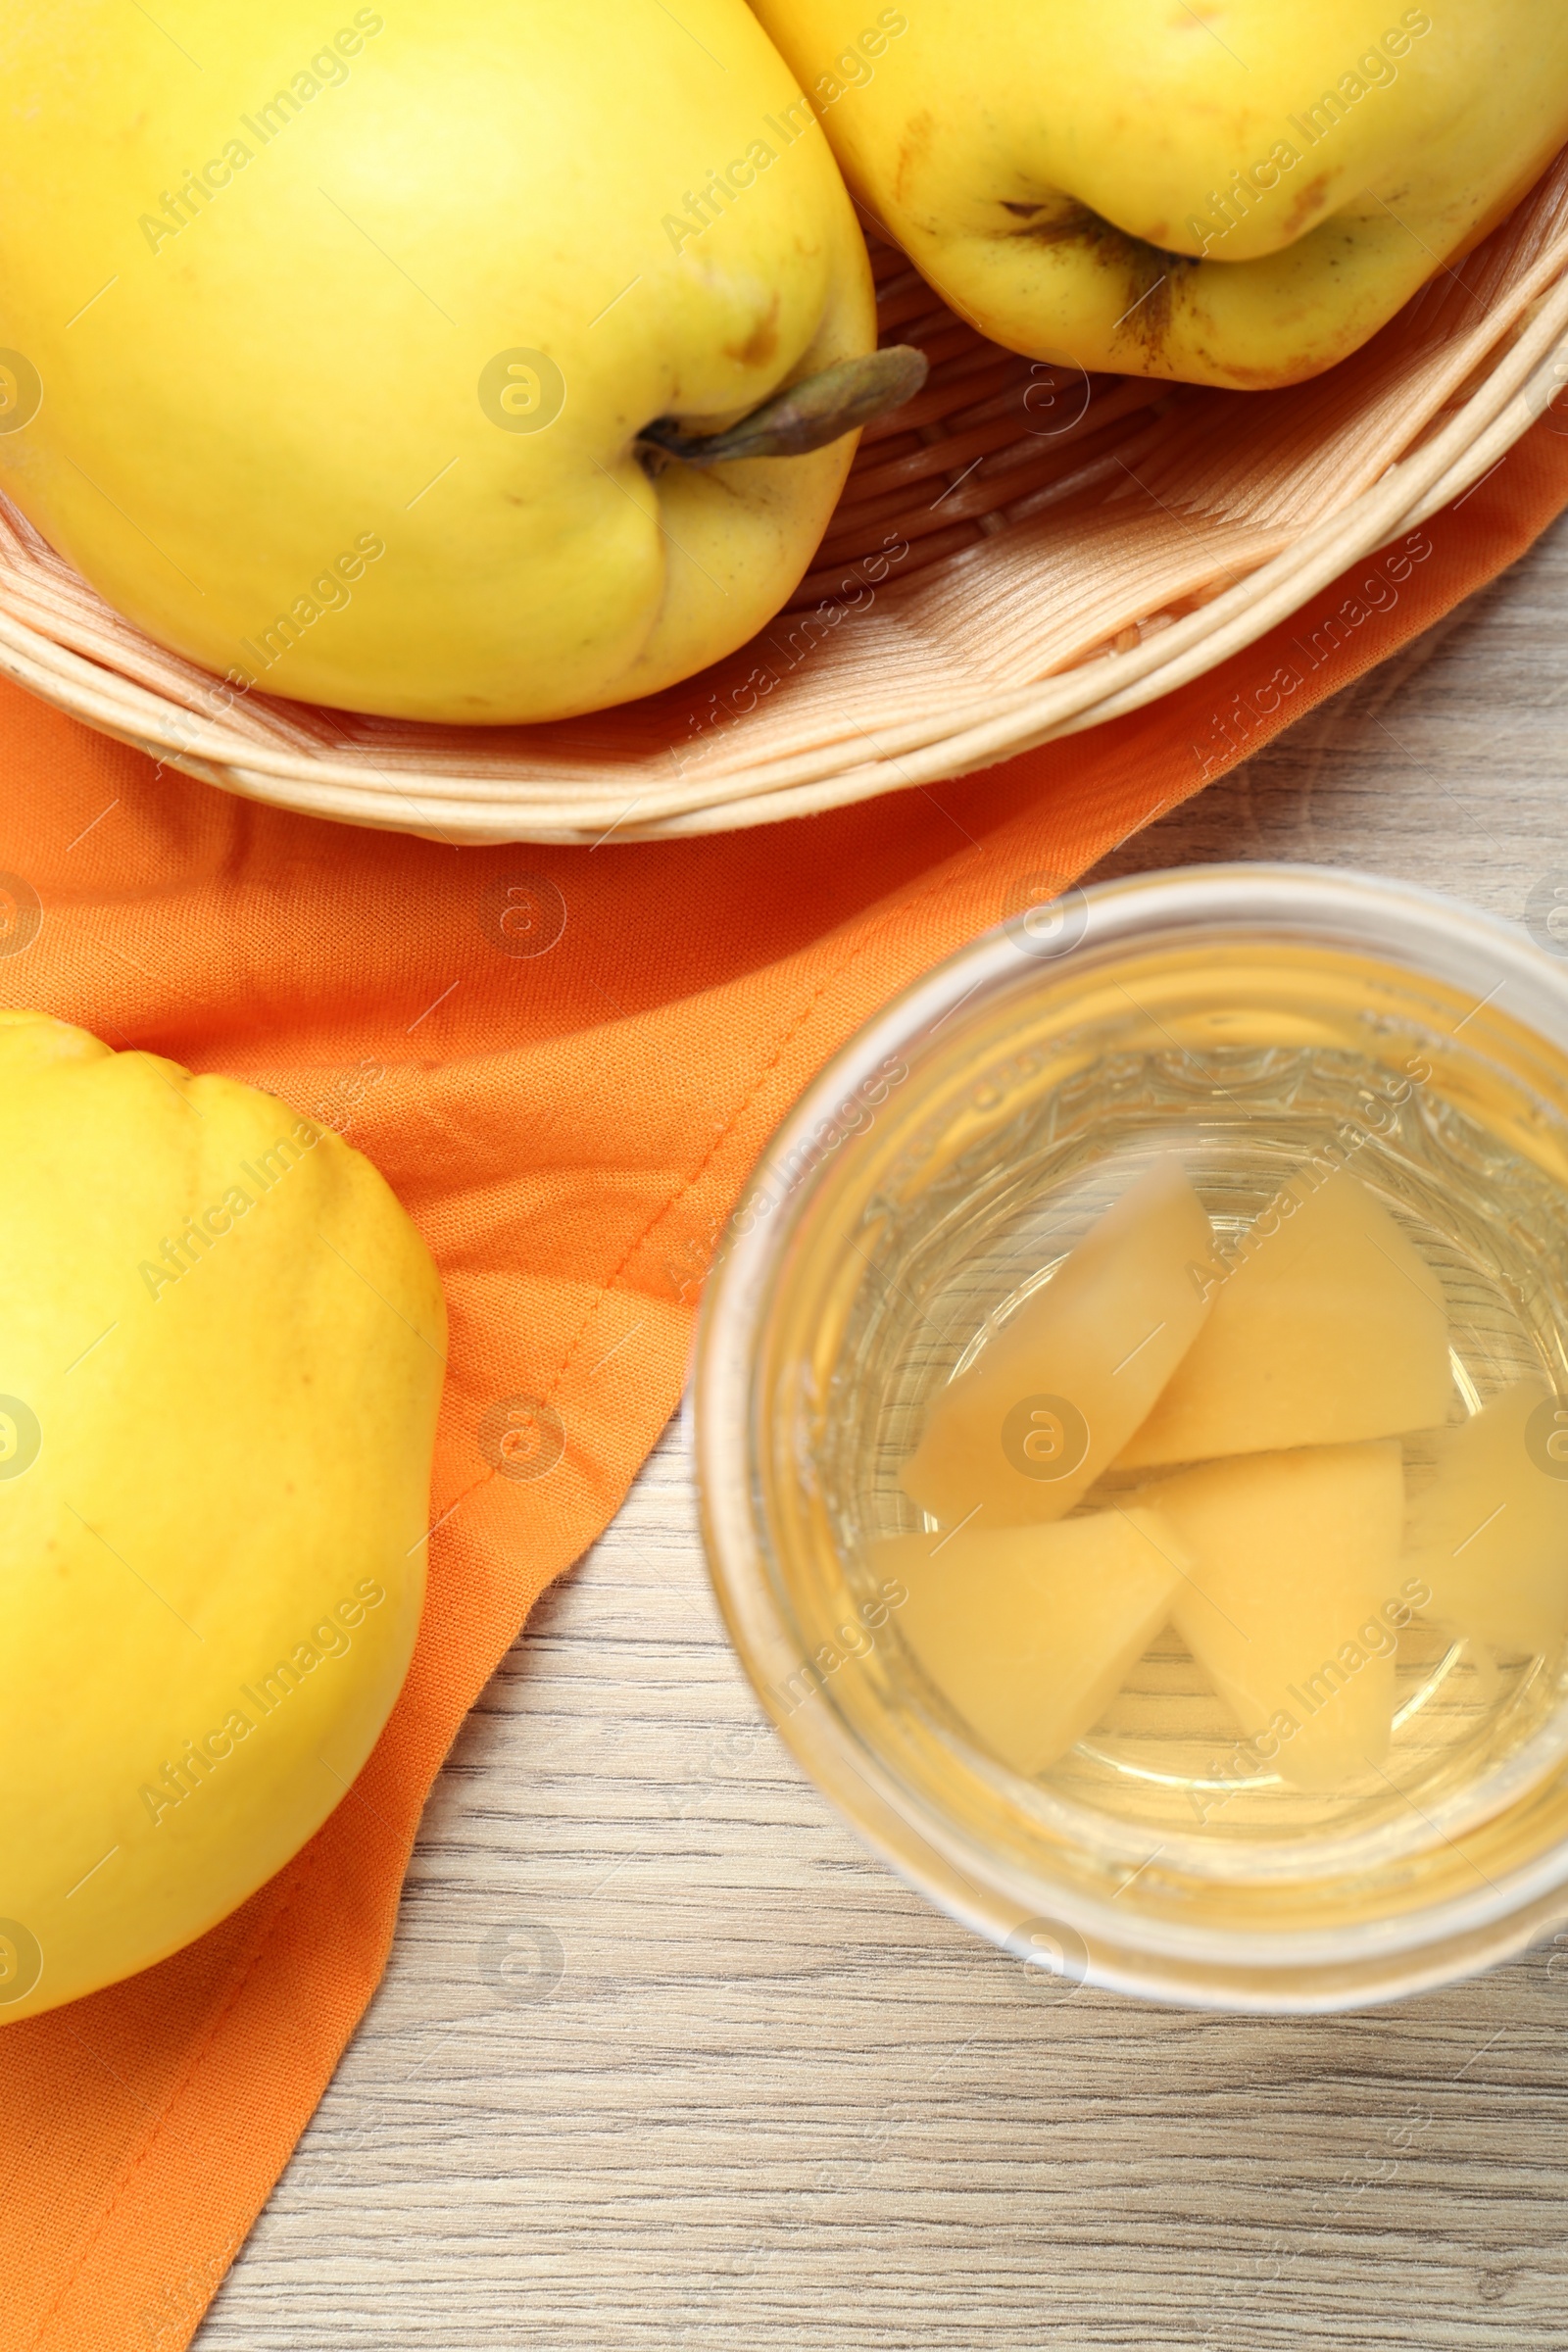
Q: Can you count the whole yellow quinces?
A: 3